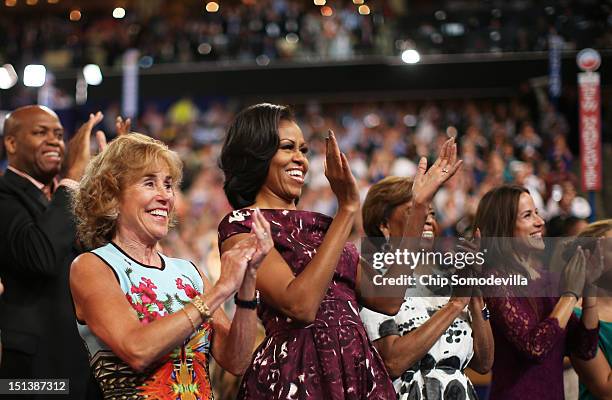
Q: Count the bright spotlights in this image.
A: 4